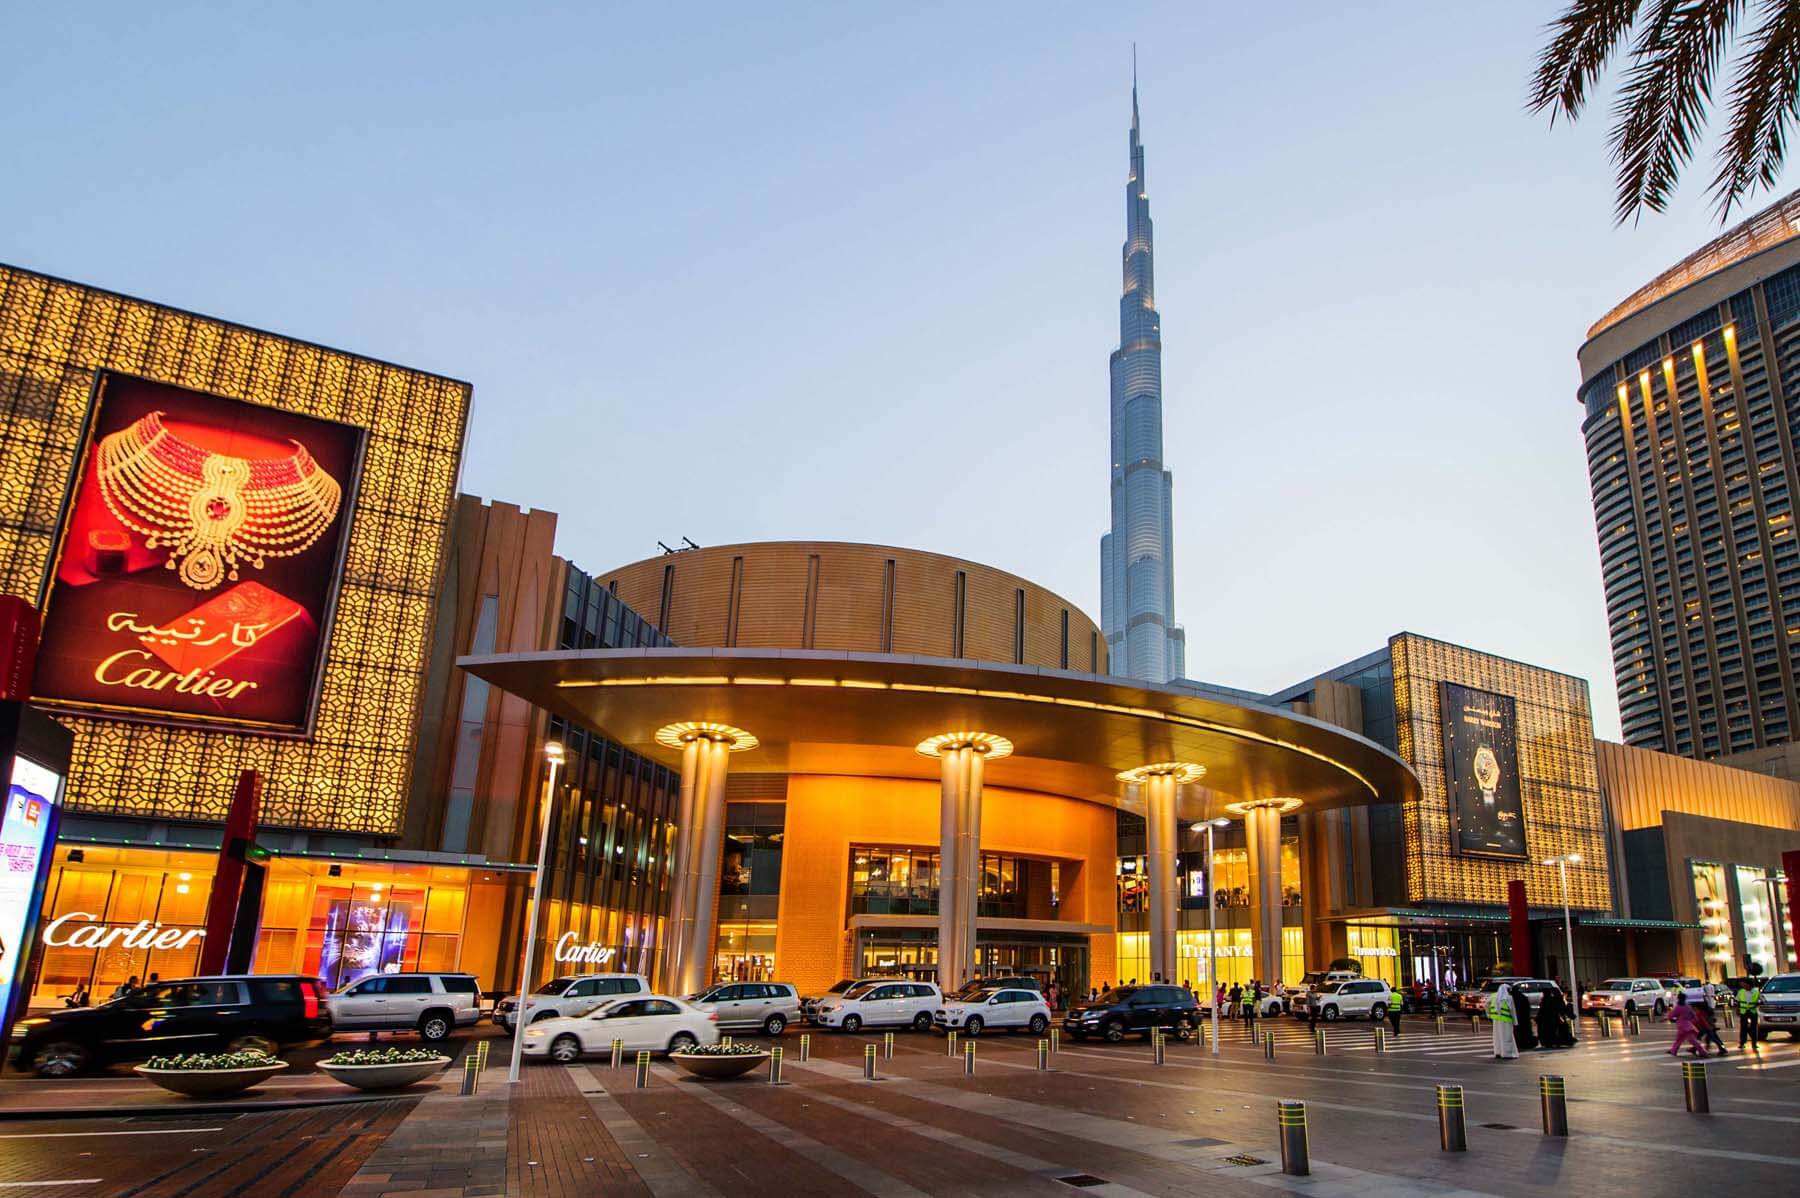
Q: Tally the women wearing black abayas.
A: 3